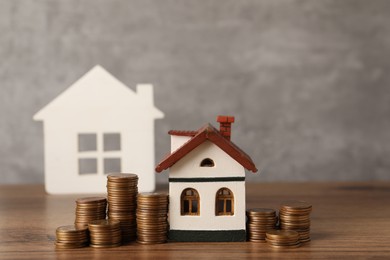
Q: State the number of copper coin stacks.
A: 8